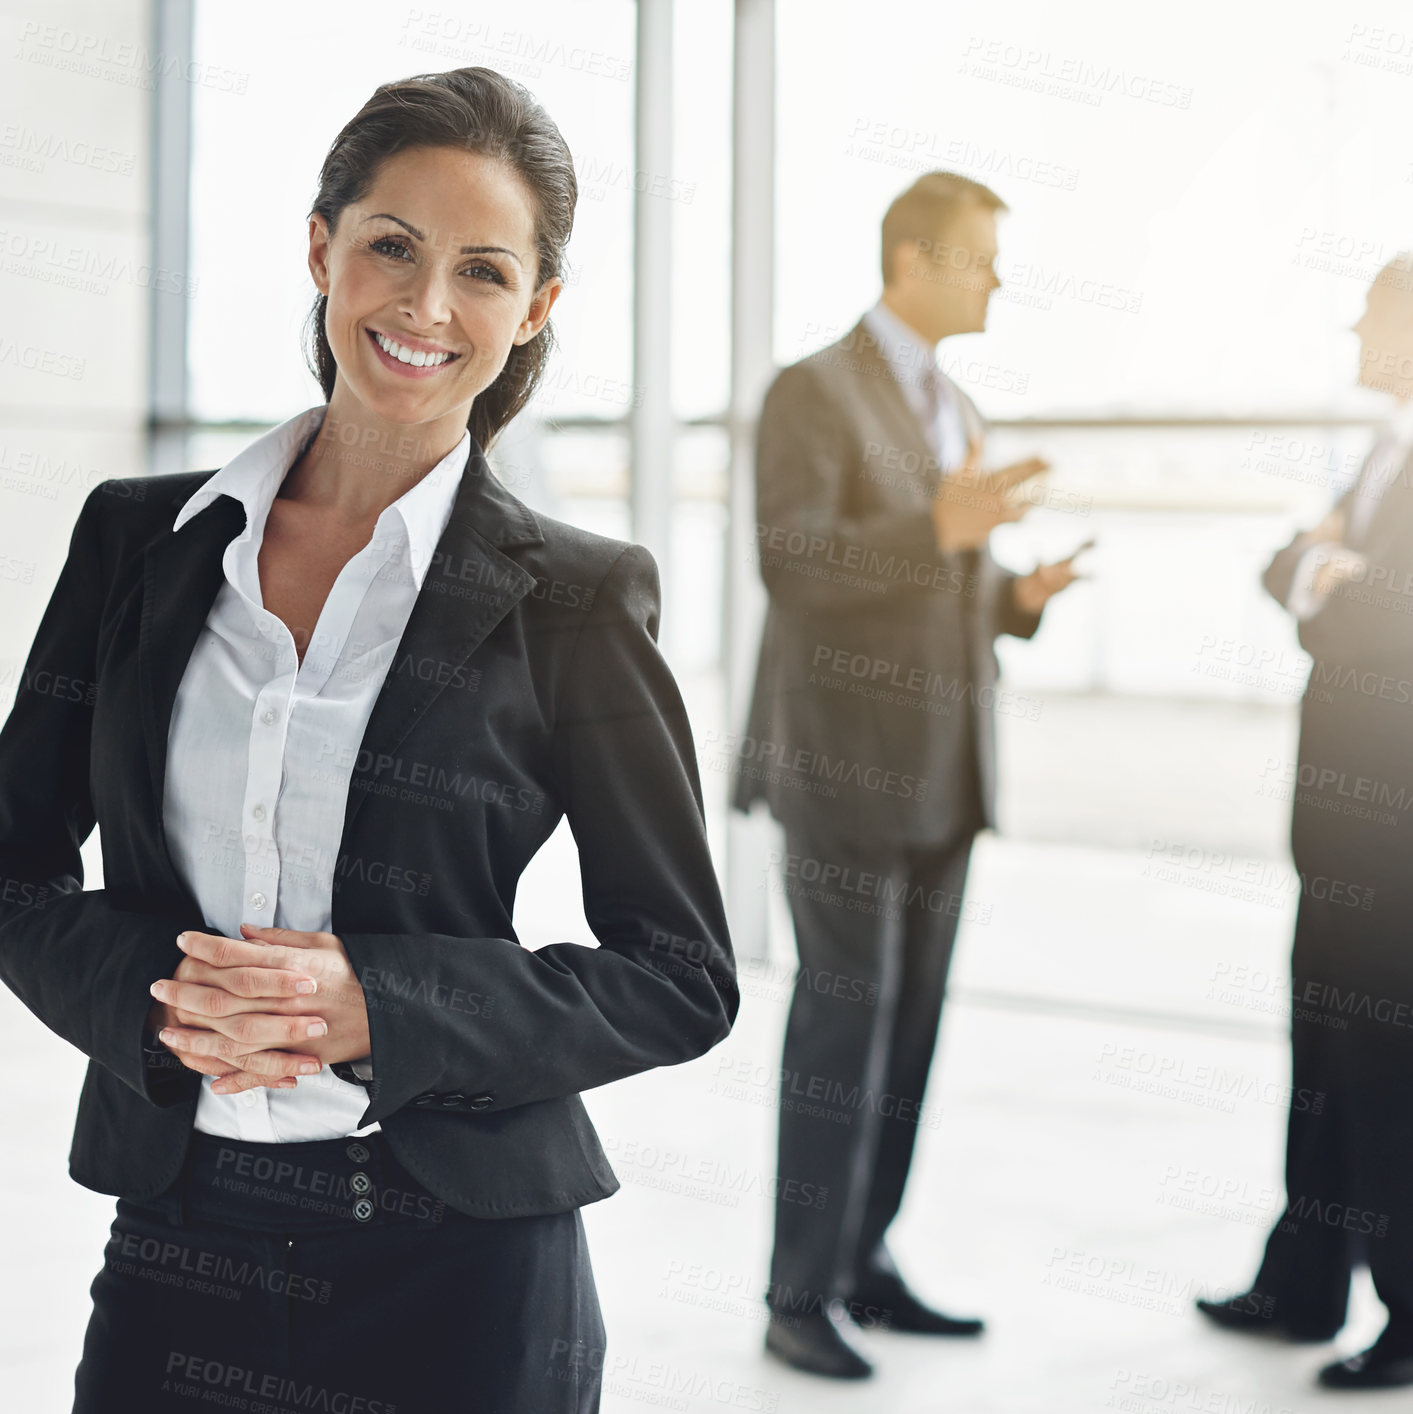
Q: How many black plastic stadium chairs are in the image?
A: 0